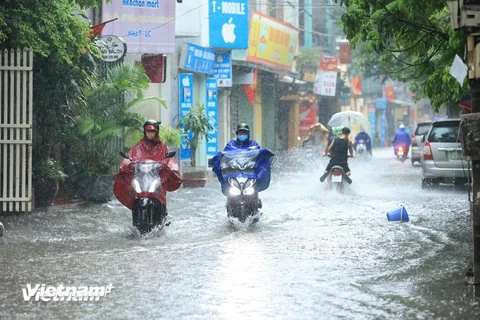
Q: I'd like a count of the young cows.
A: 0